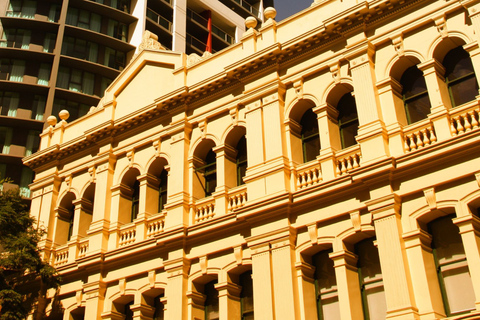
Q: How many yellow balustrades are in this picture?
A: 10